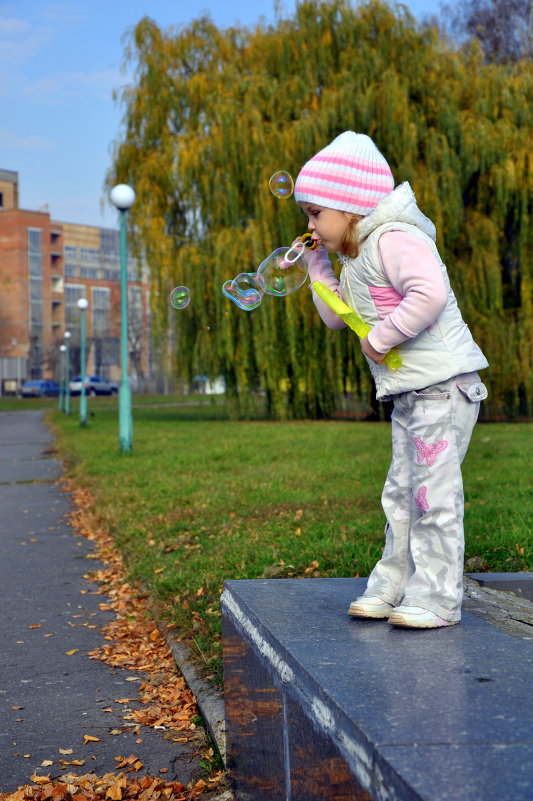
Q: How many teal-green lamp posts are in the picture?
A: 4